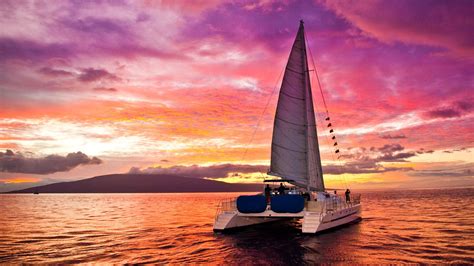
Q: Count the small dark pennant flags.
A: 6